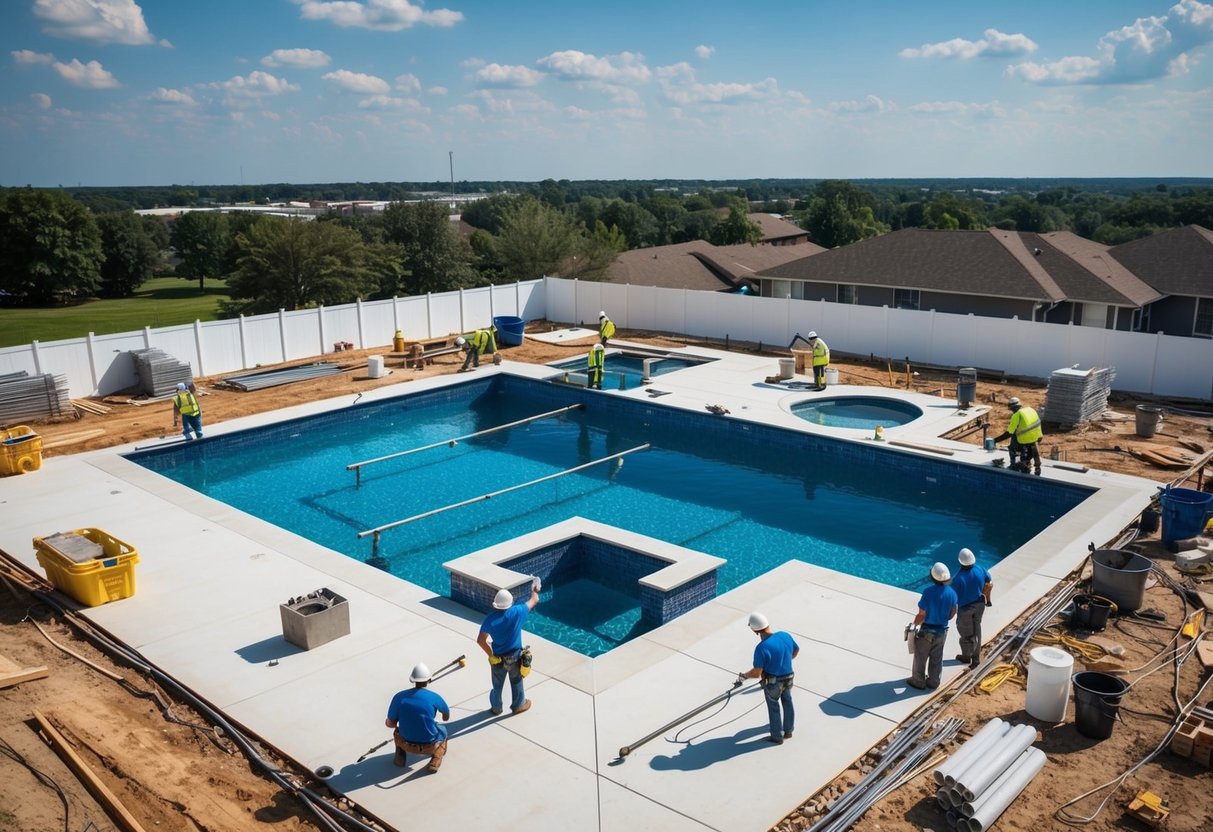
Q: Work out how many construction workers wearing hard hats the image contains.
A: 11